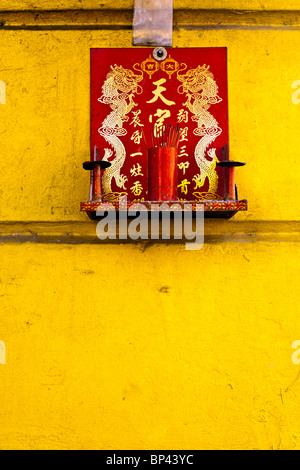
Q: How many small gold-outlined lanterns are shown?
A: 2